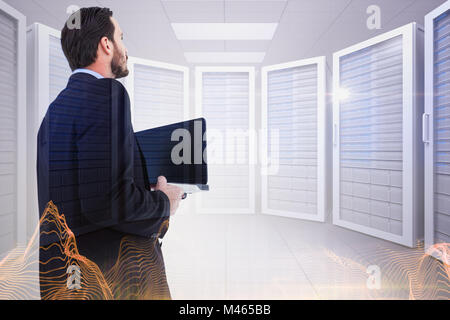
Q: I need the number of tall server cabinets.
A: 7